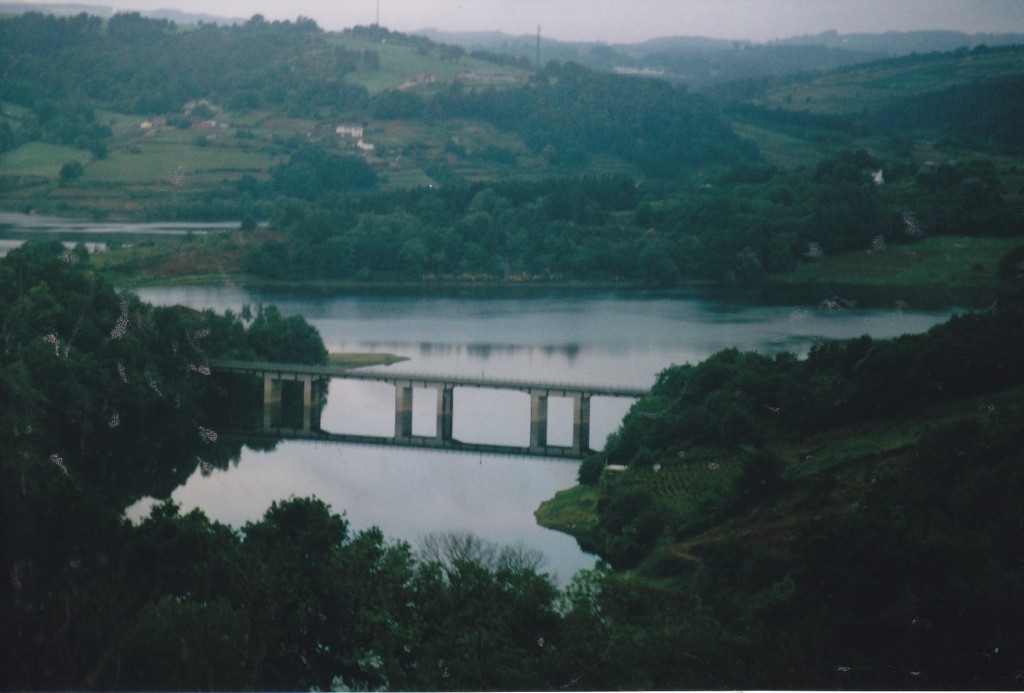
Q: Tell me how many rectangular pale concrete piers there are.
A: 6